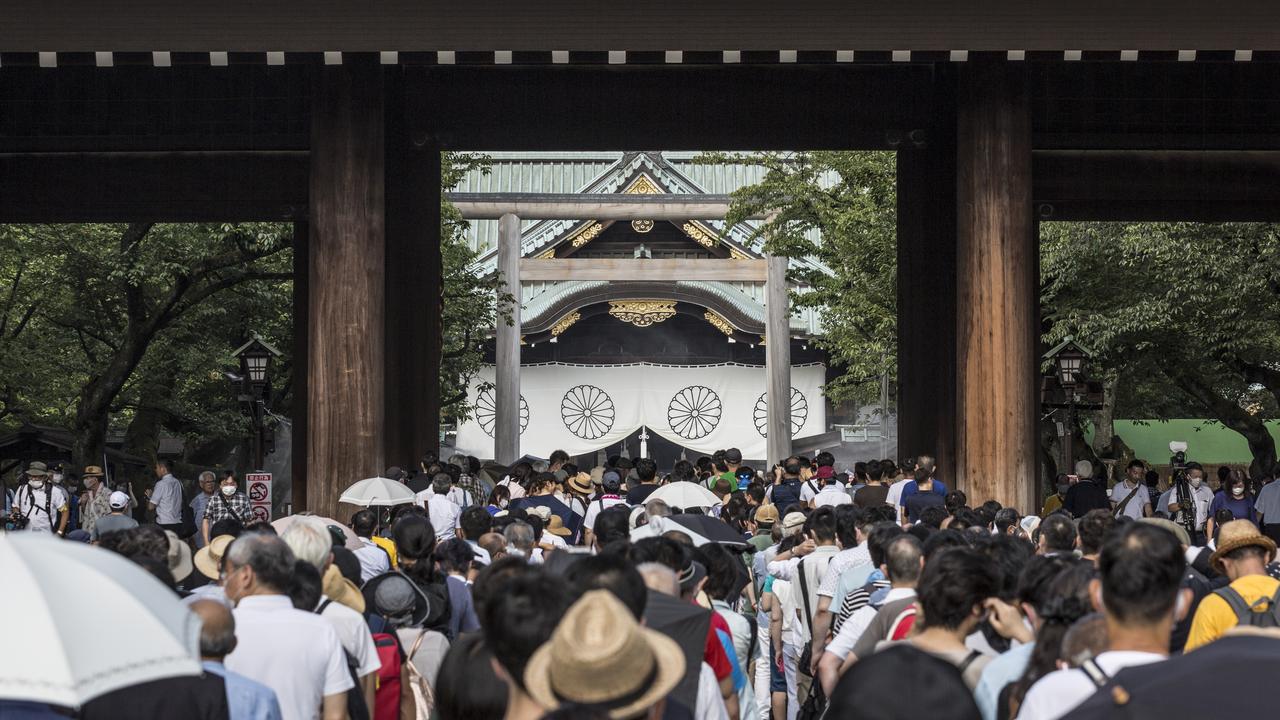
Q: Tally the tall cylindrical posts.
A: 4